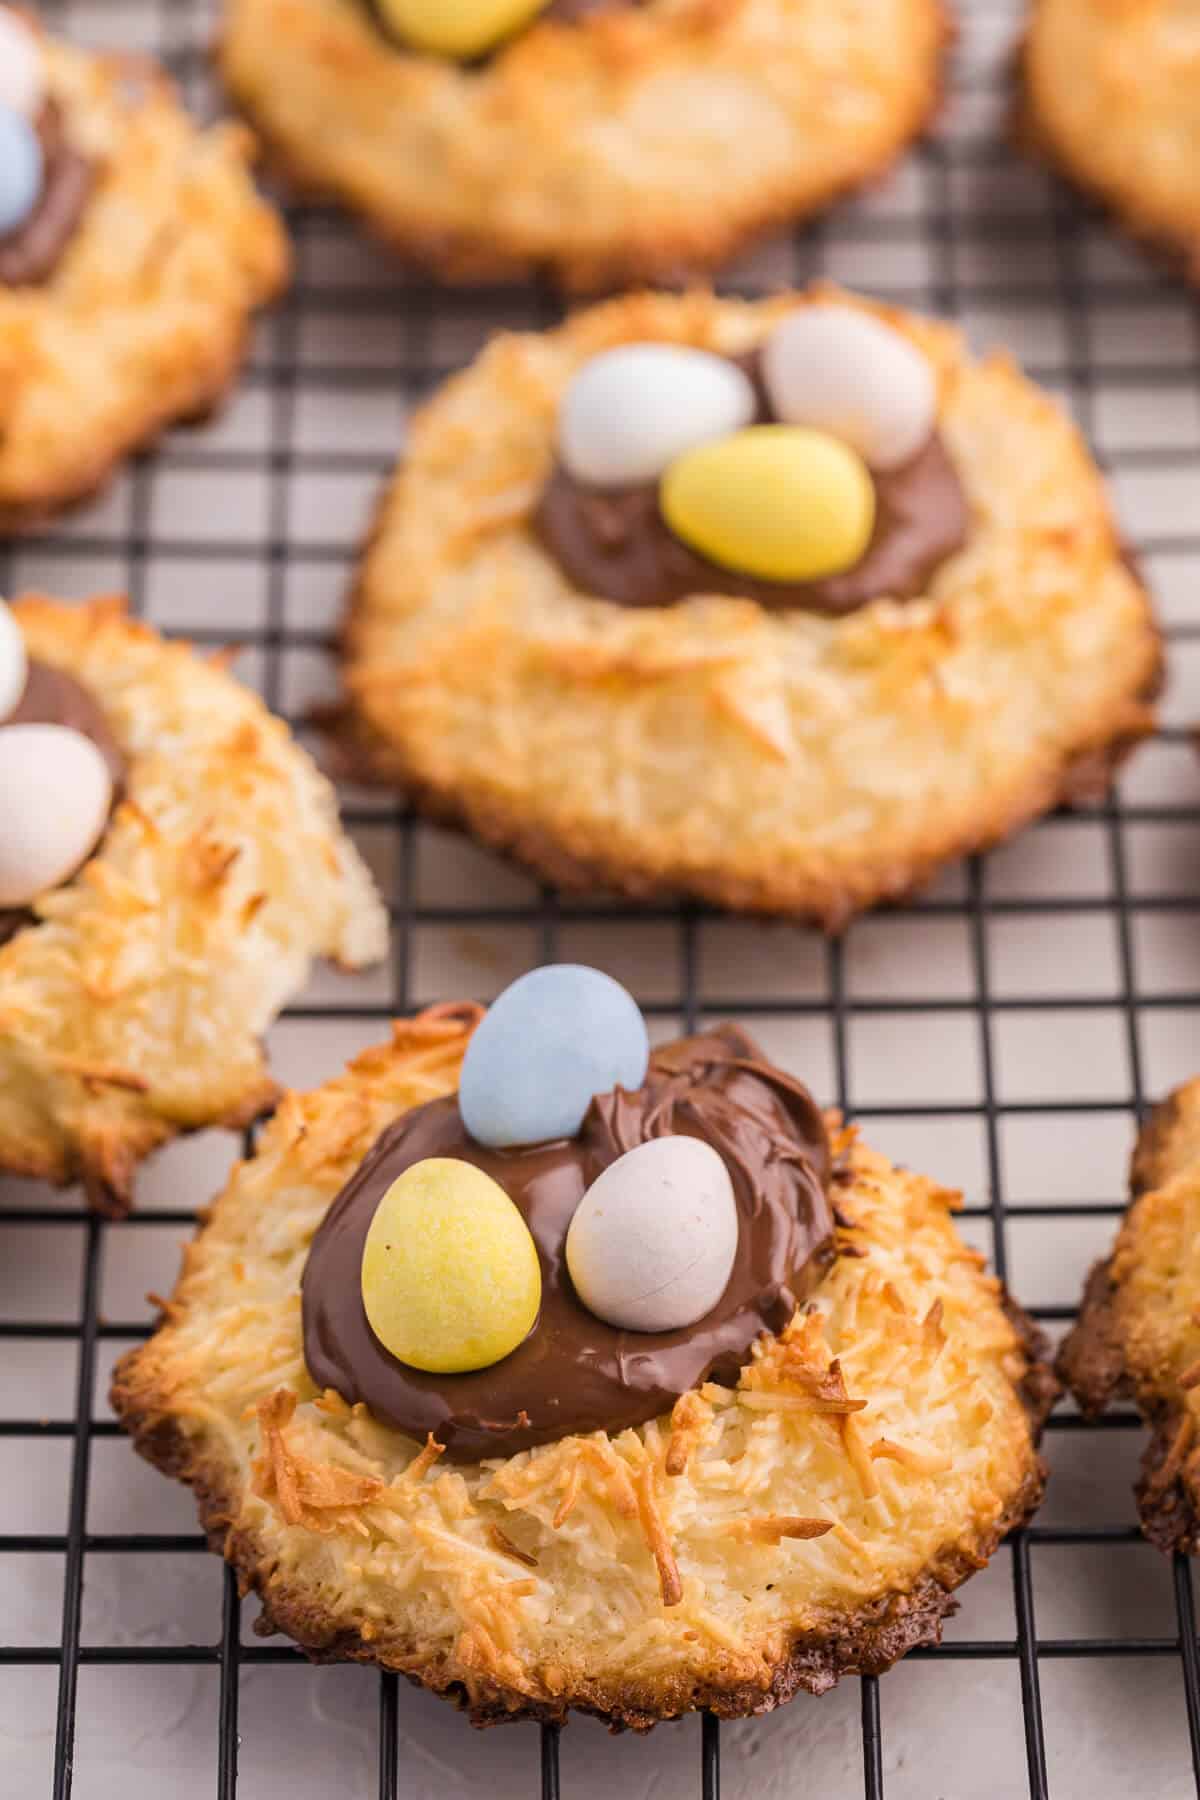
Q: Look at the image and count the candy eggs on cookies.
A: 11